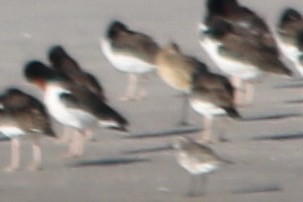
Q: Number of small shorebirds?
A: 1